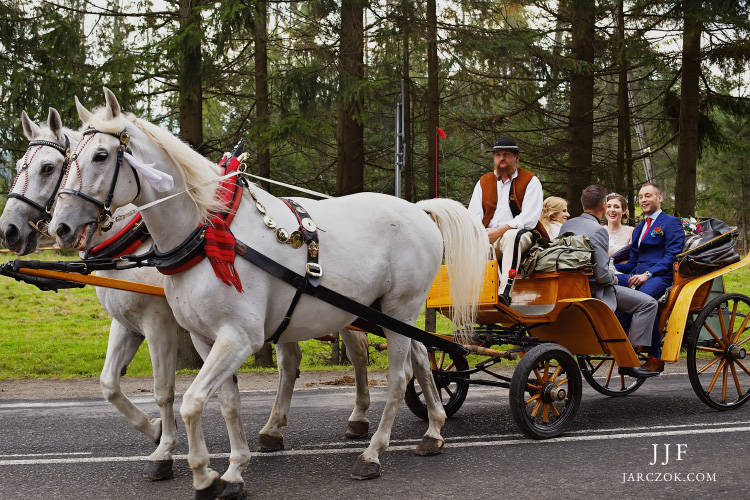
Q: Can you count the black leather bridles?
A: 2